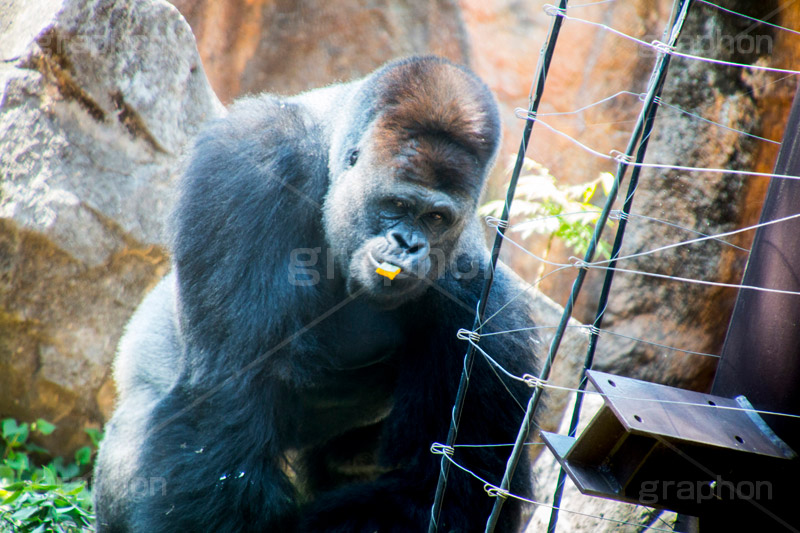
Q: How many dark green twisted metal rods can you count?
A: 3